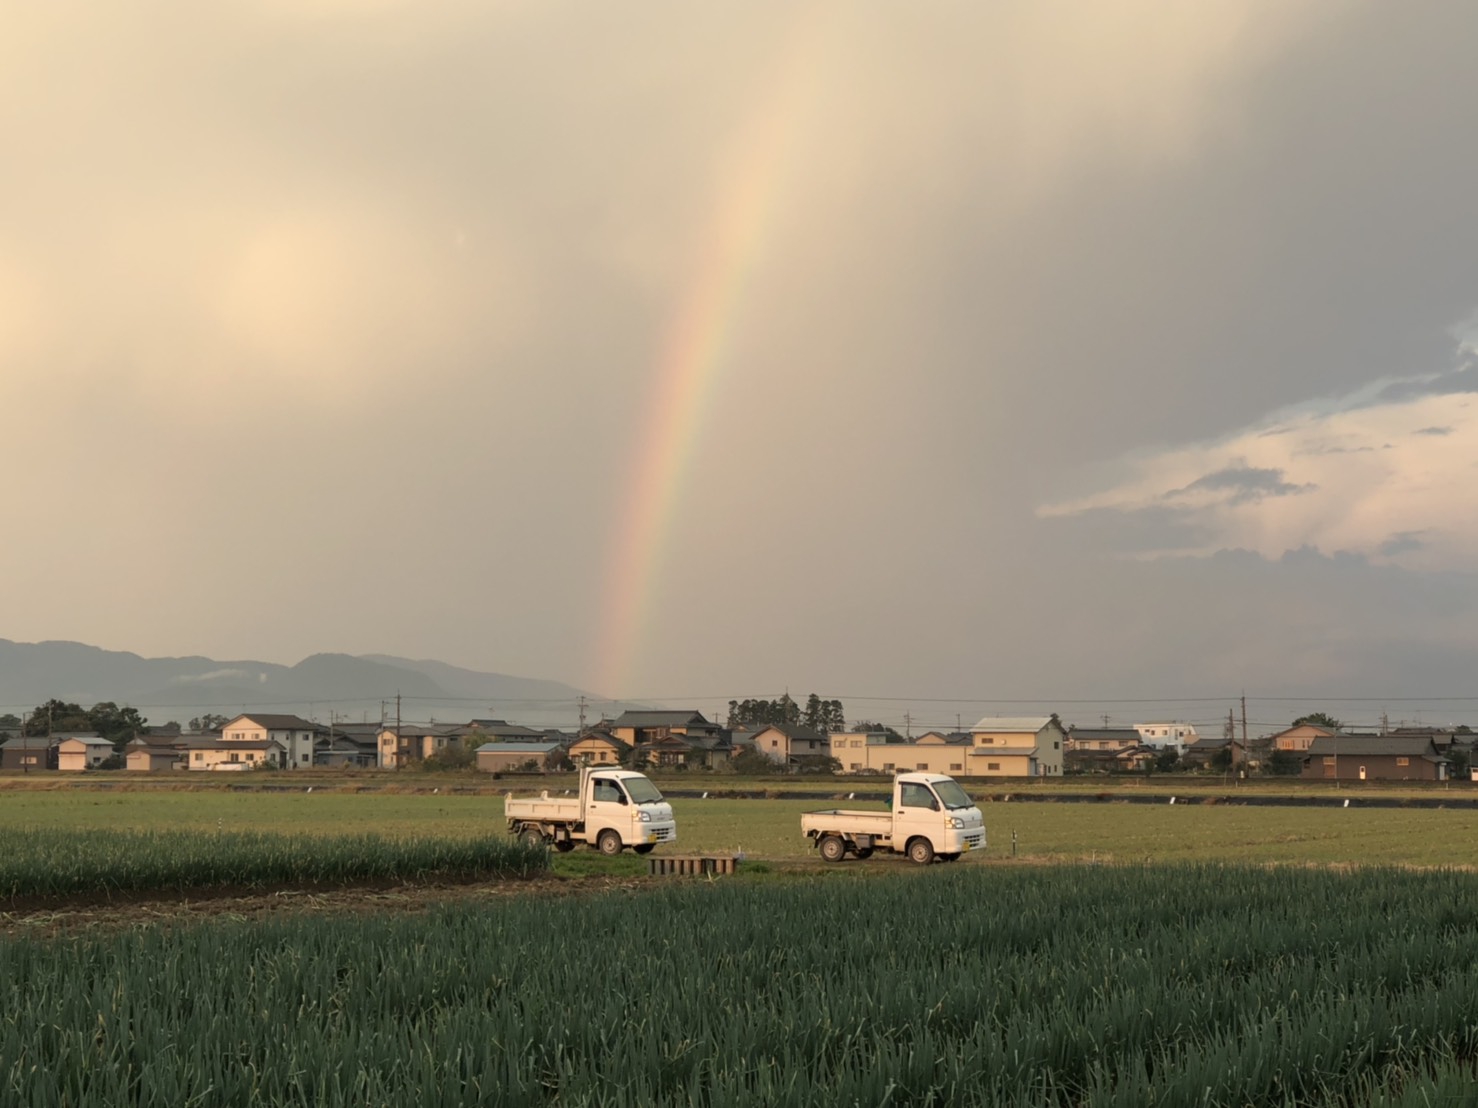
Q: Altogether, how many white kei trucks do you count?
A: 2